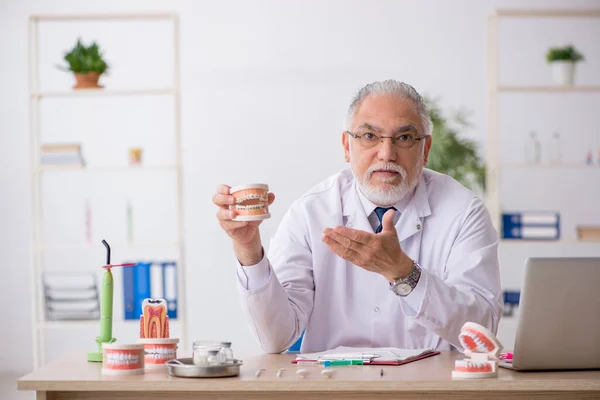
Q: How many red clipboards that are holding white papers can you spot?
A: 1